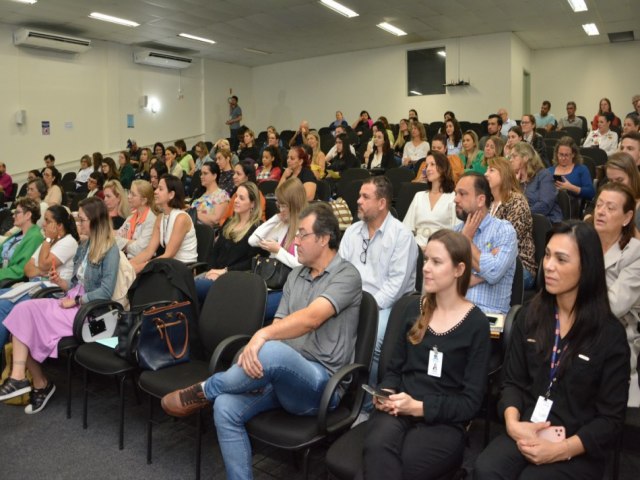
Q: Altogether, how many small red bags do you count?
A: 0